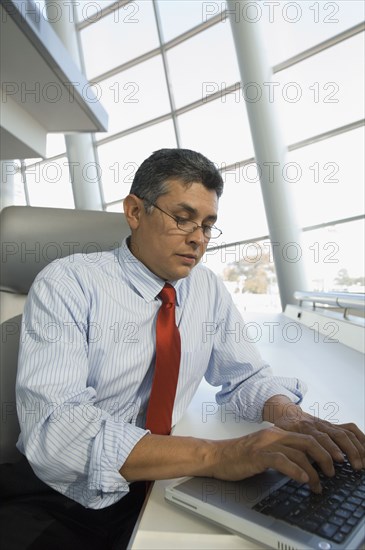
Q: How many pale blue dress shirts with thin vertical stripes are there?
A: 1